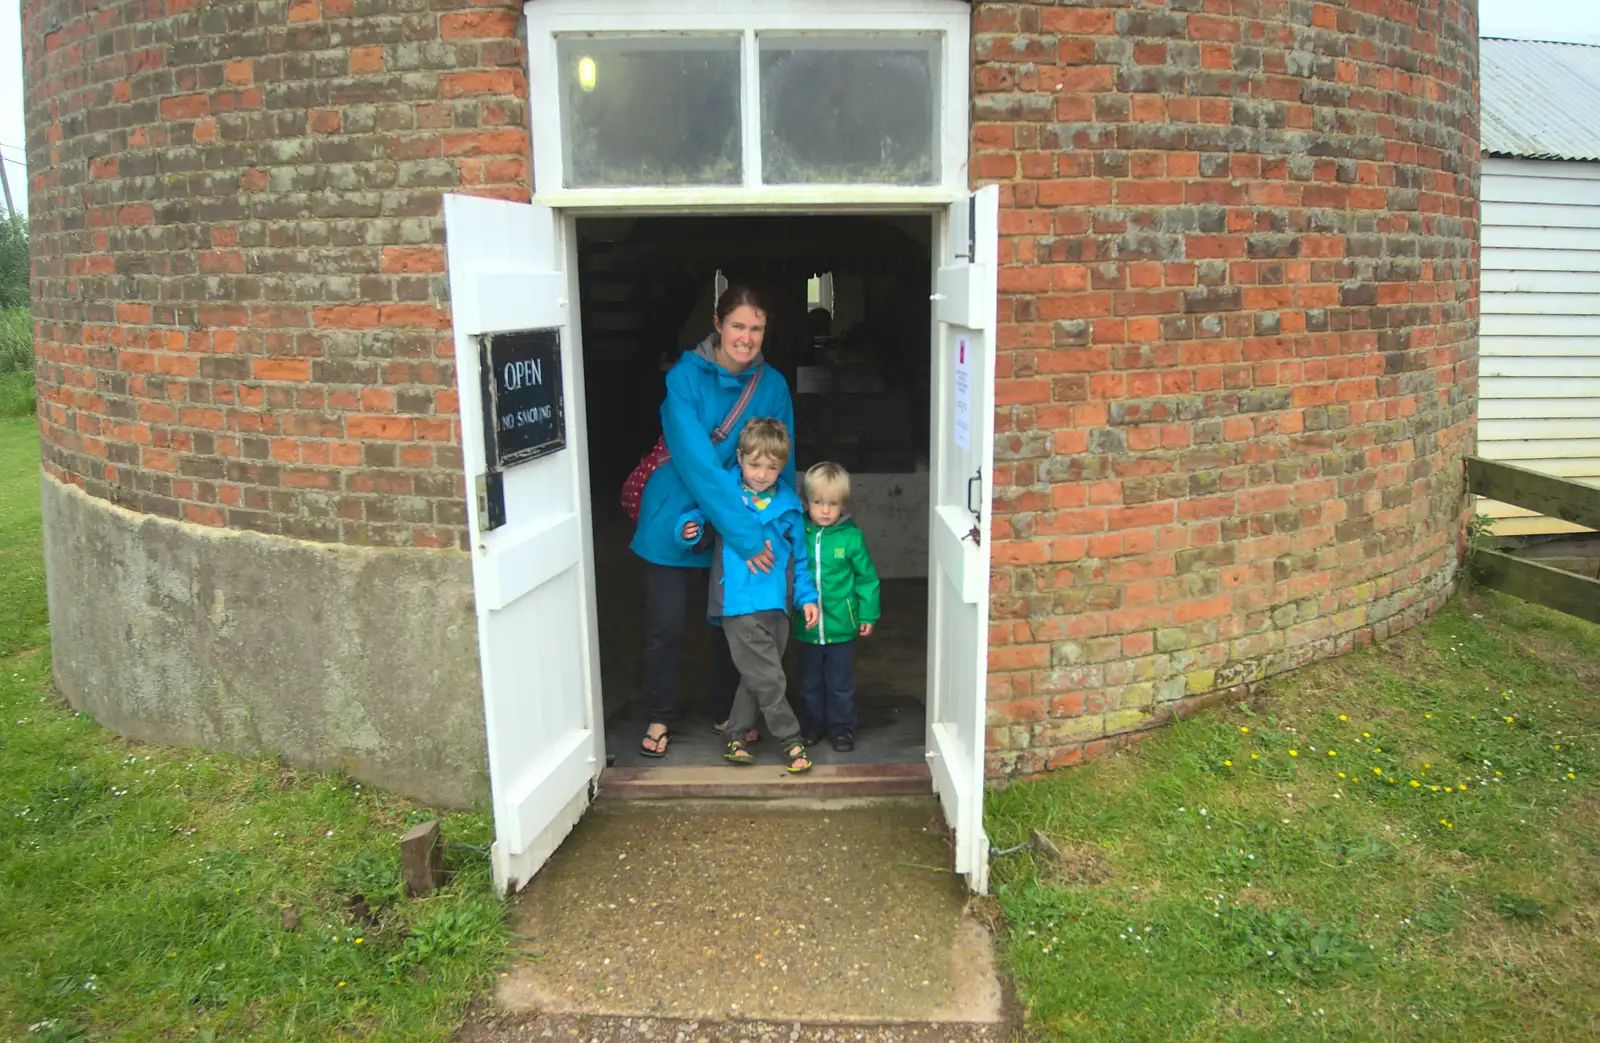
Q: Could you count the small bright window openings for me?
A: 2